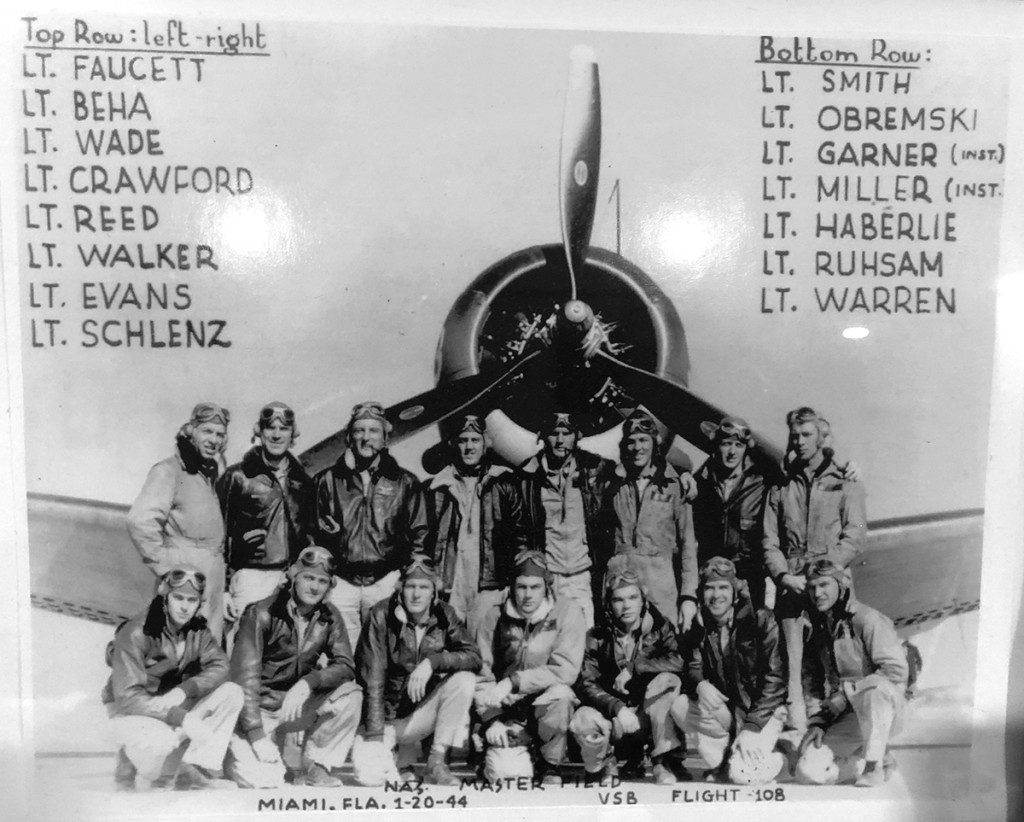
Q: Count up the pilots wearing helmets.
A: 15